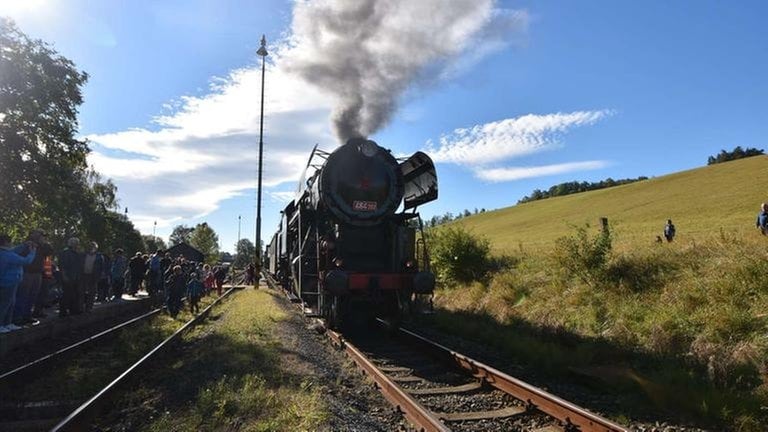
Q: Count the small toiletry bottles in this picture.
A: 0